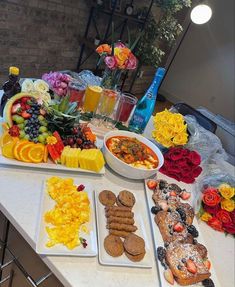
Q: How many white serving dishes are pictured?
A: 5